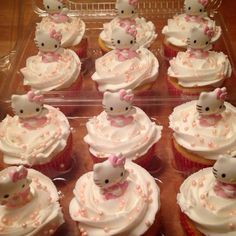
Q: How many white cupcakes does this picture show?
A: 12